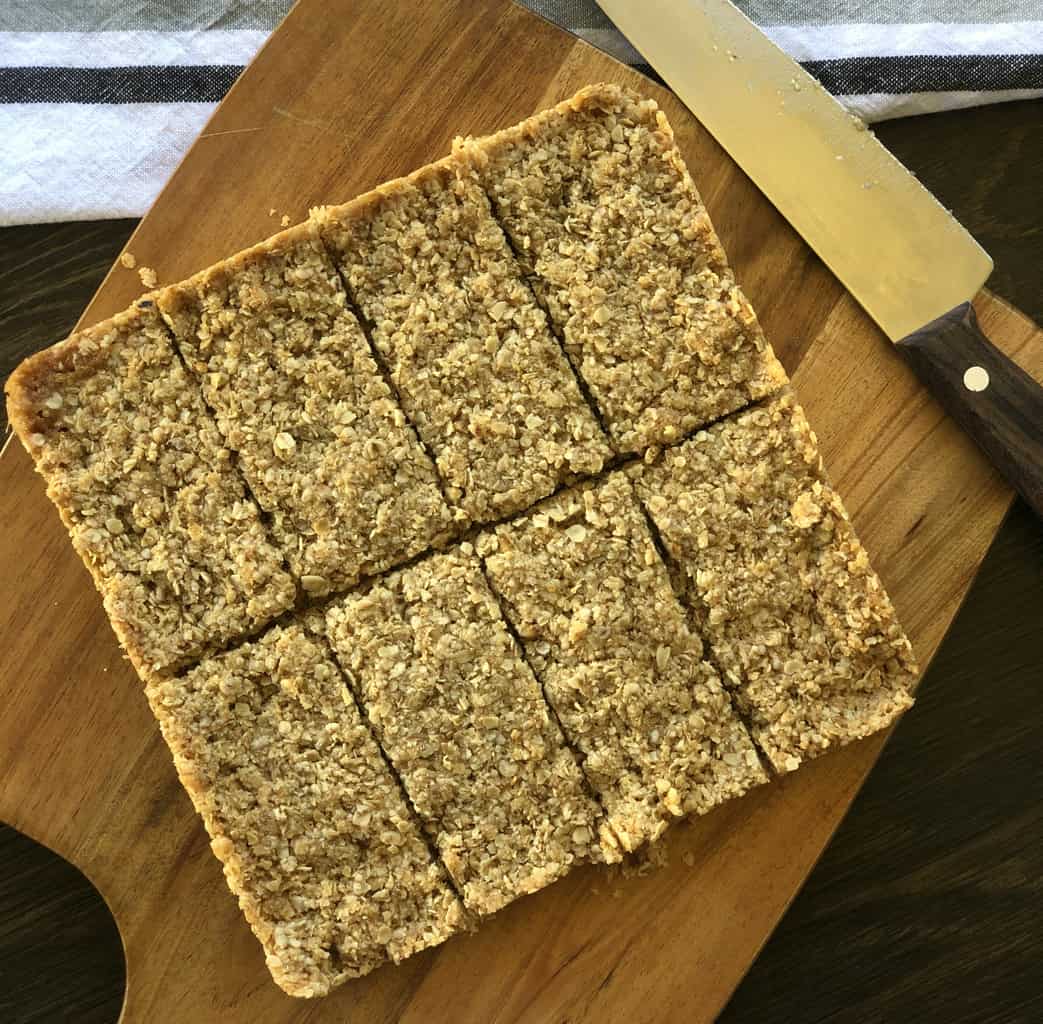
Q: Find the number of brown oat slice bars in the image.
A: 8